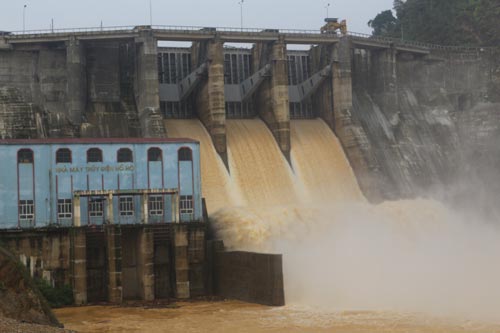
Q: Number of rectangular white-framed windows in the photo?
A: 6